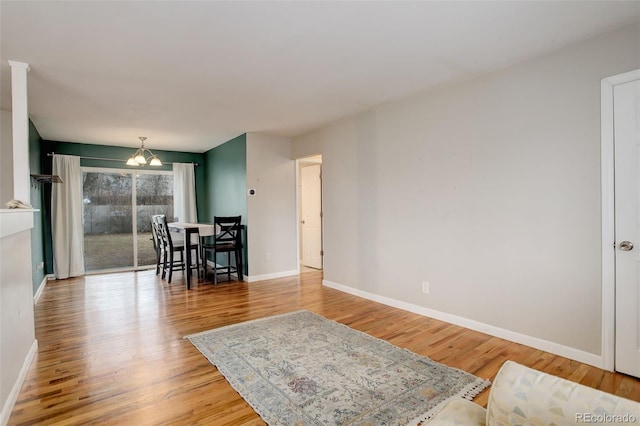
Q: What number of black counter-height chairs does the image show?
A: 3